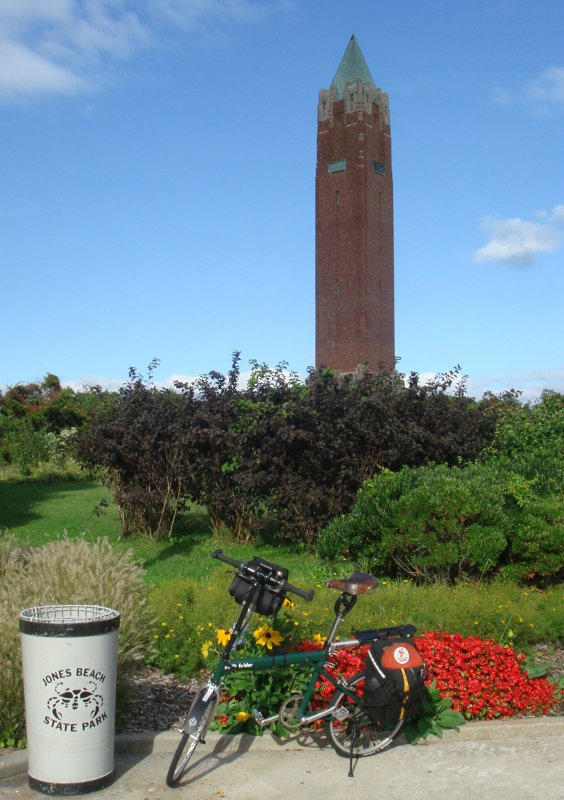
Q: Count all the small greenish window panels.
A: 2